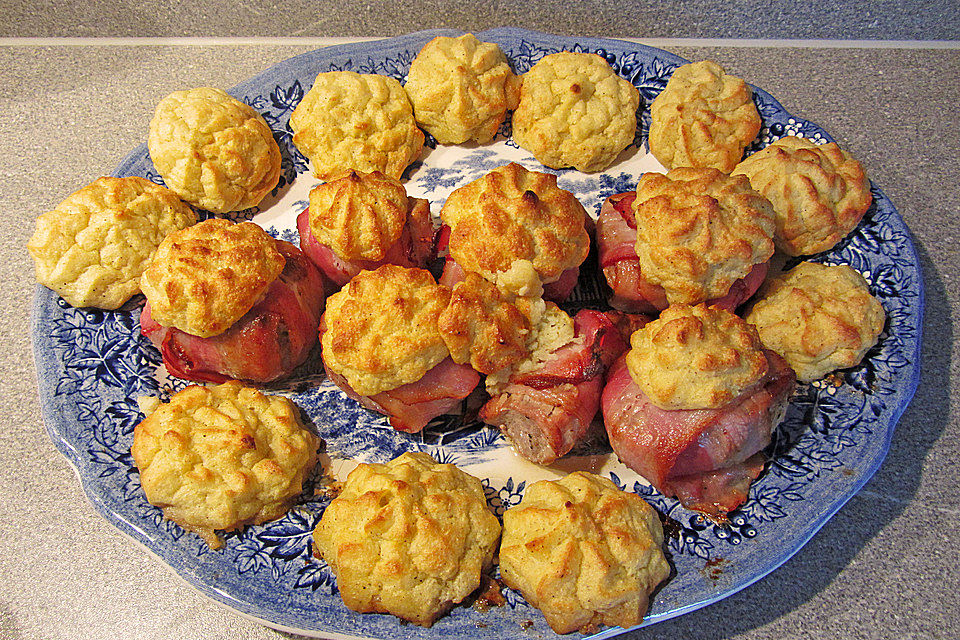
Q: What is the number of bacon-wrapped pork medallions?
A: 7